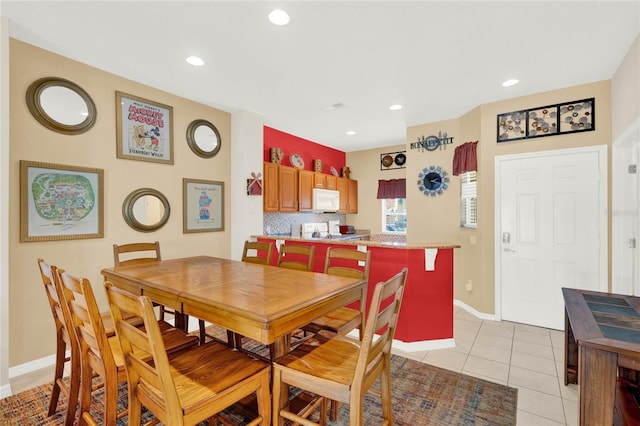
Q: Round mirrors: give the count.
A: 3